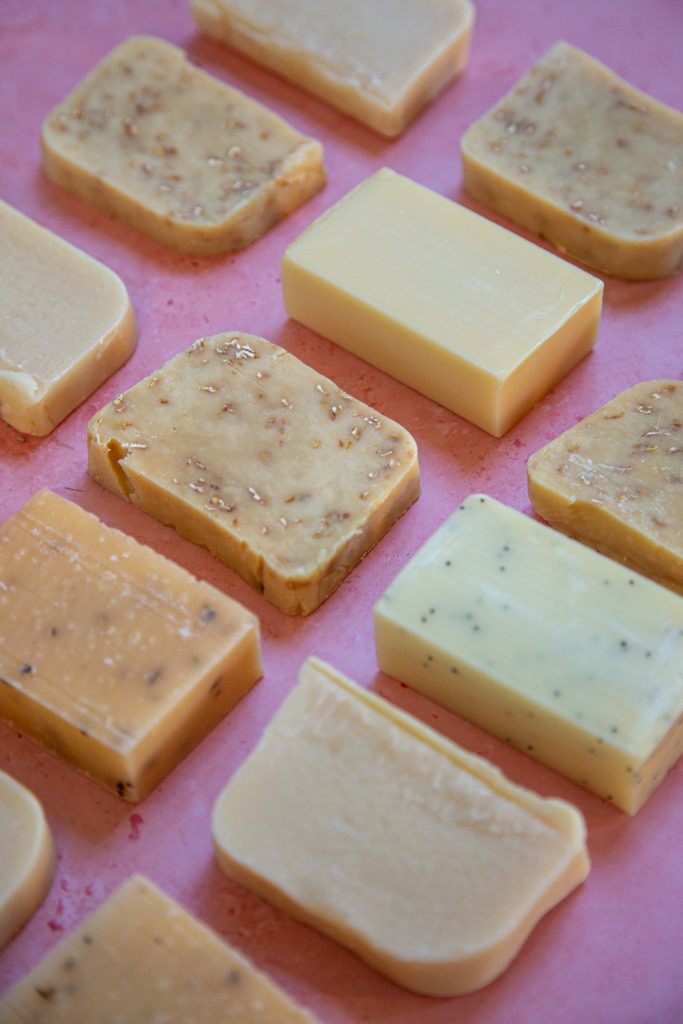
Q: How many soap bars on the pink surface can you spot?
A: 12